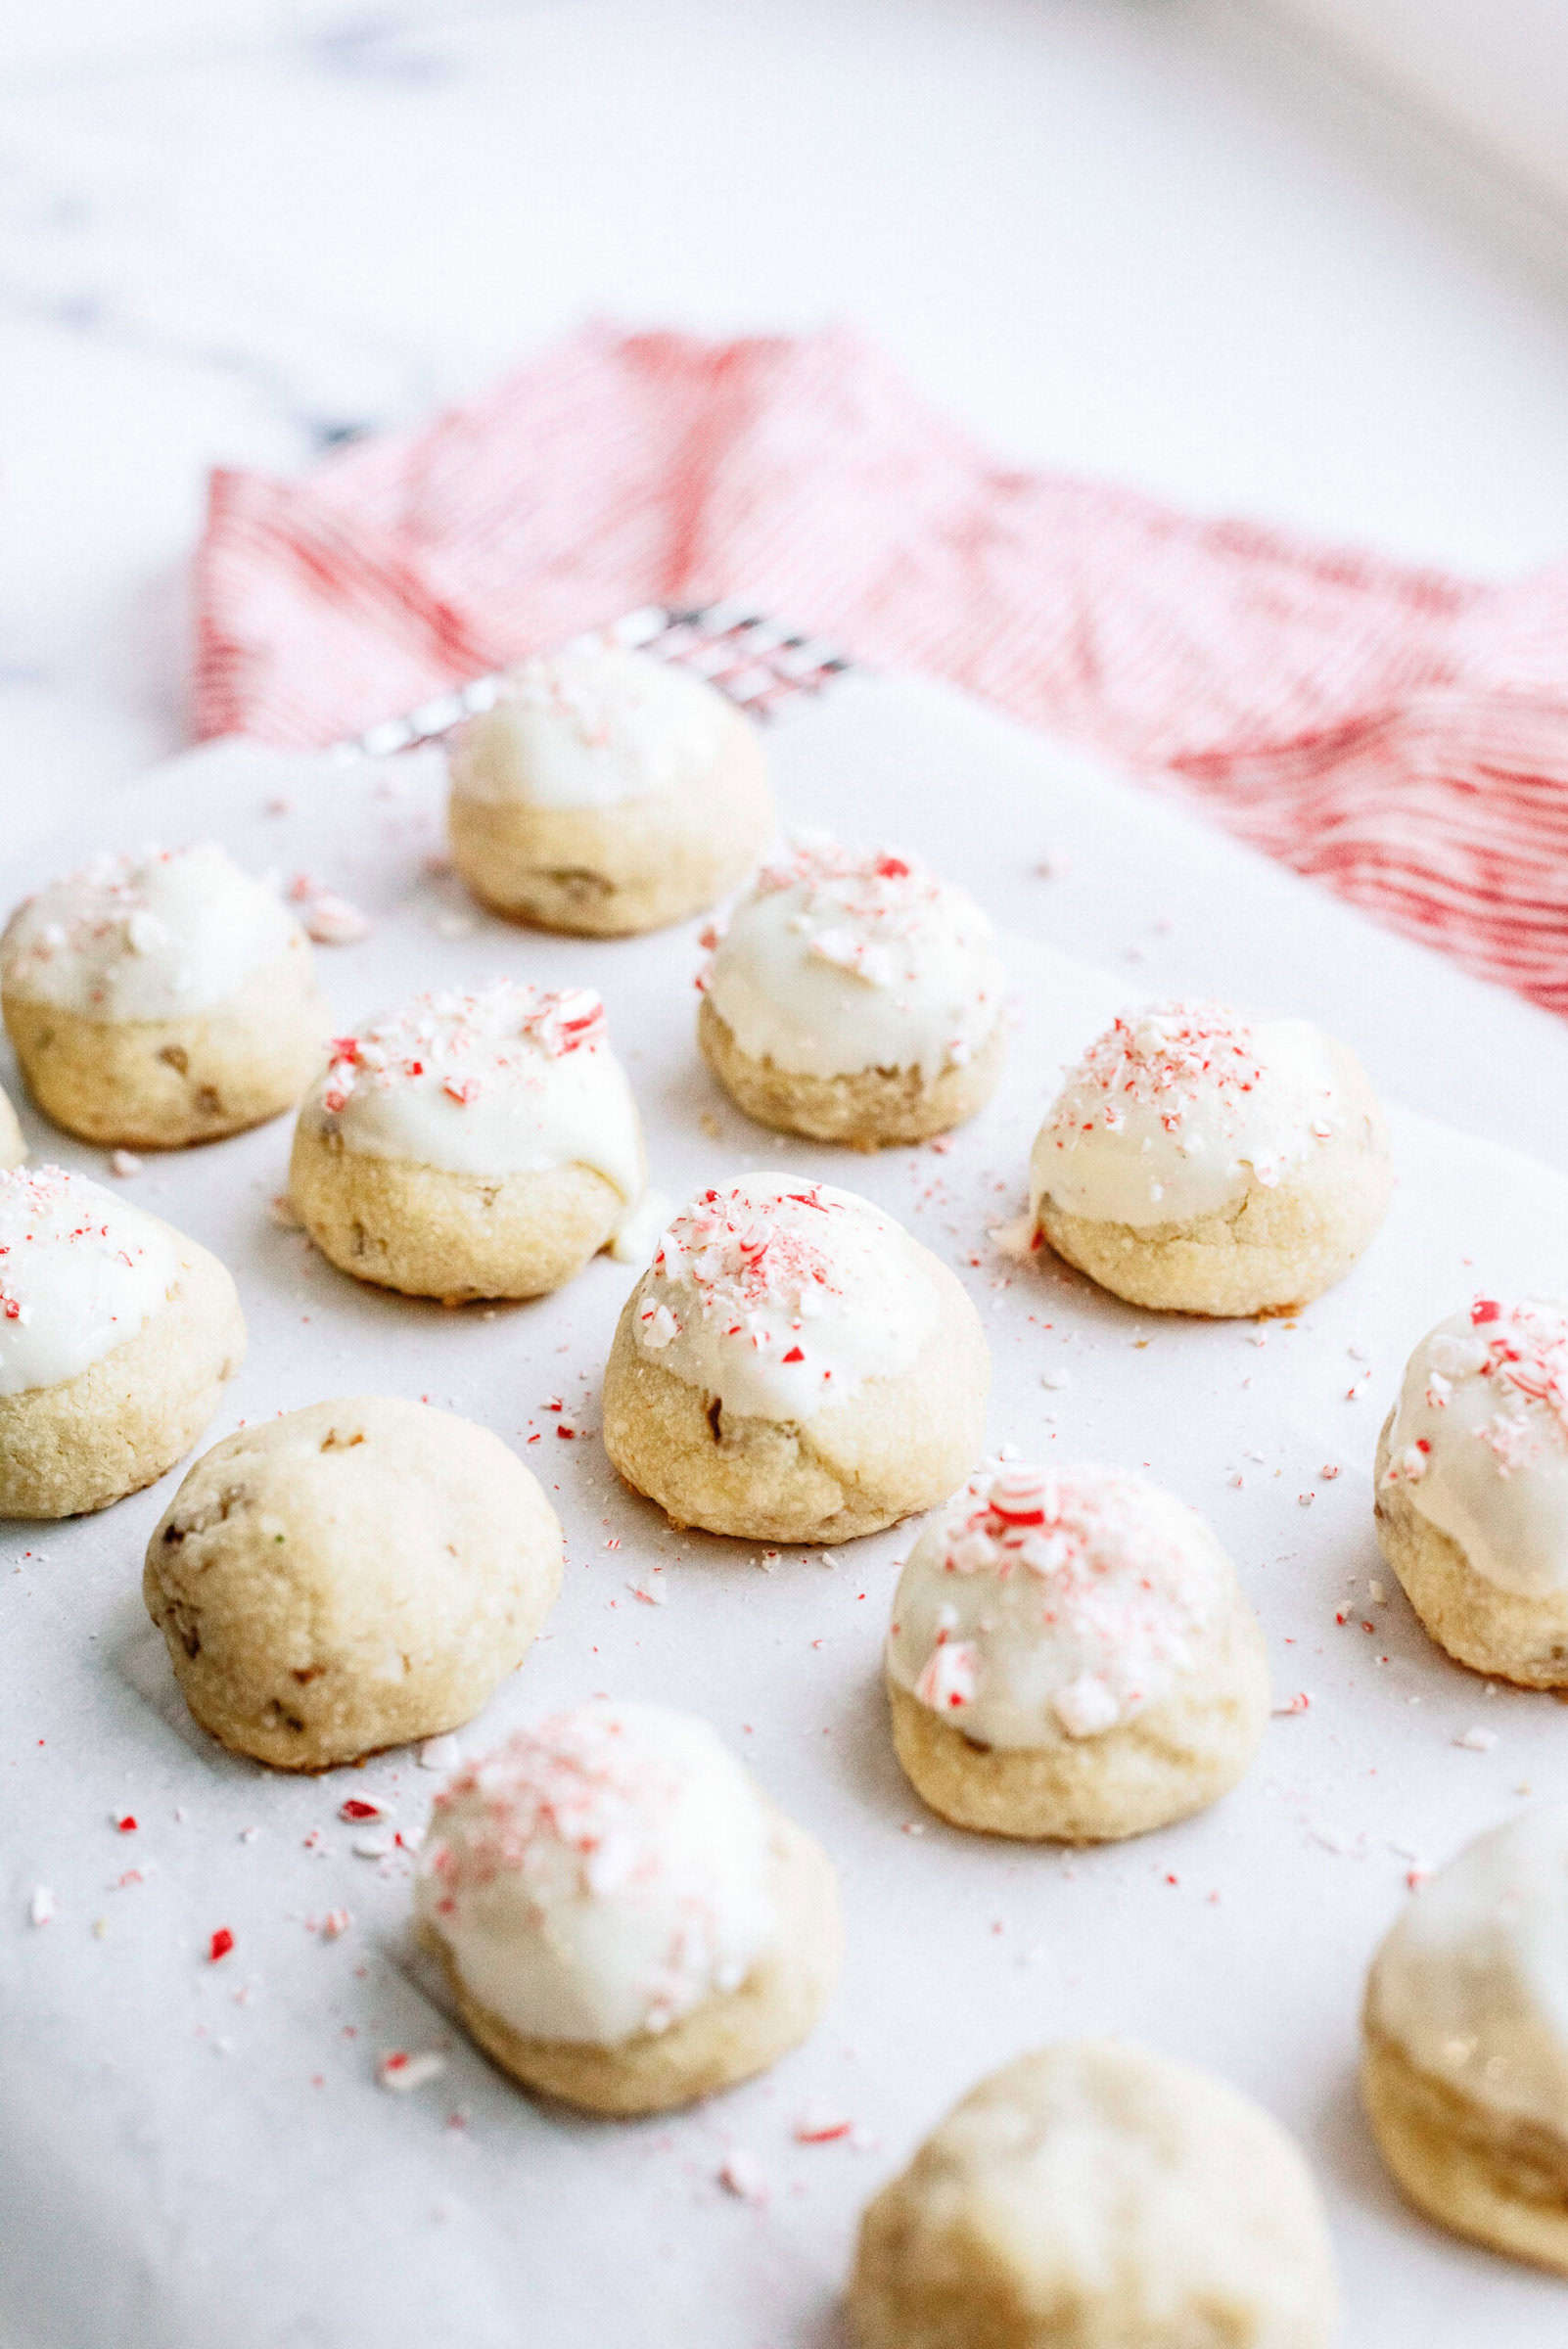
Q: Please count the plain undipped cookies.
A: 2